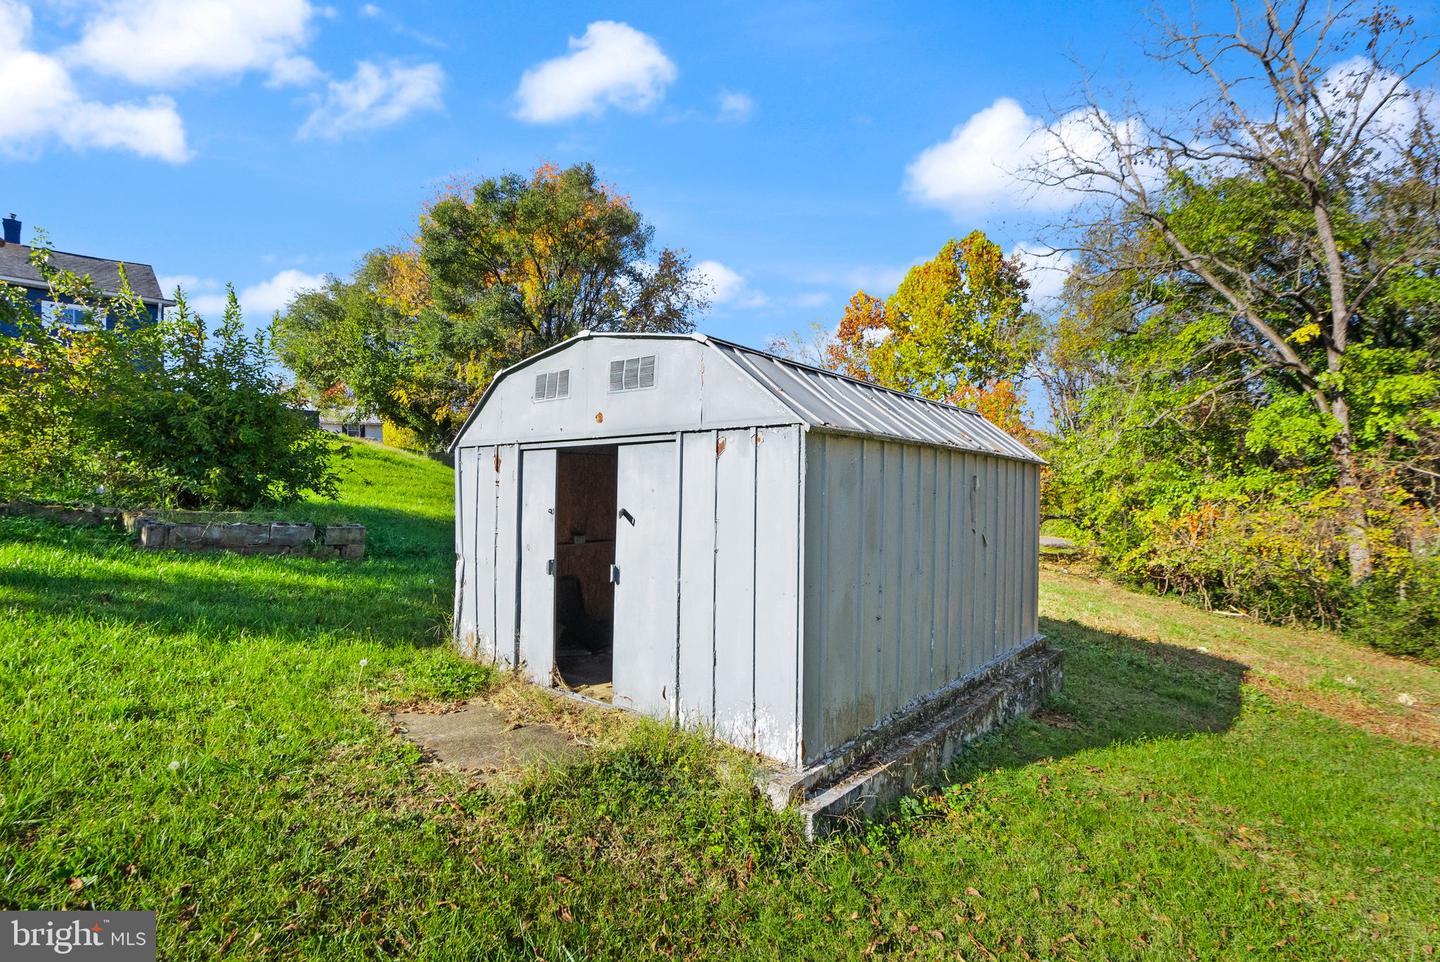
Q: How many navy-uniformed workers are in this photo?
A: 0